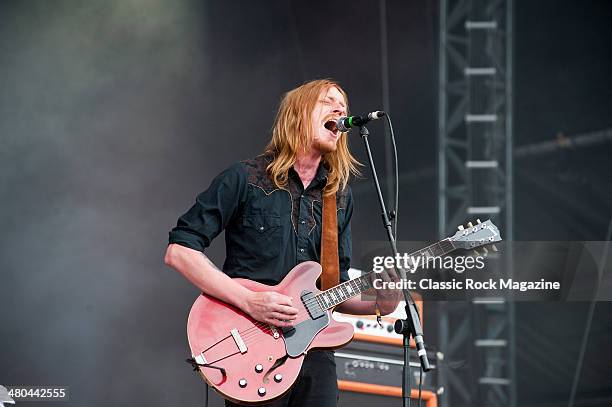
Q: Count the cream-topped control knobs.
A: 4